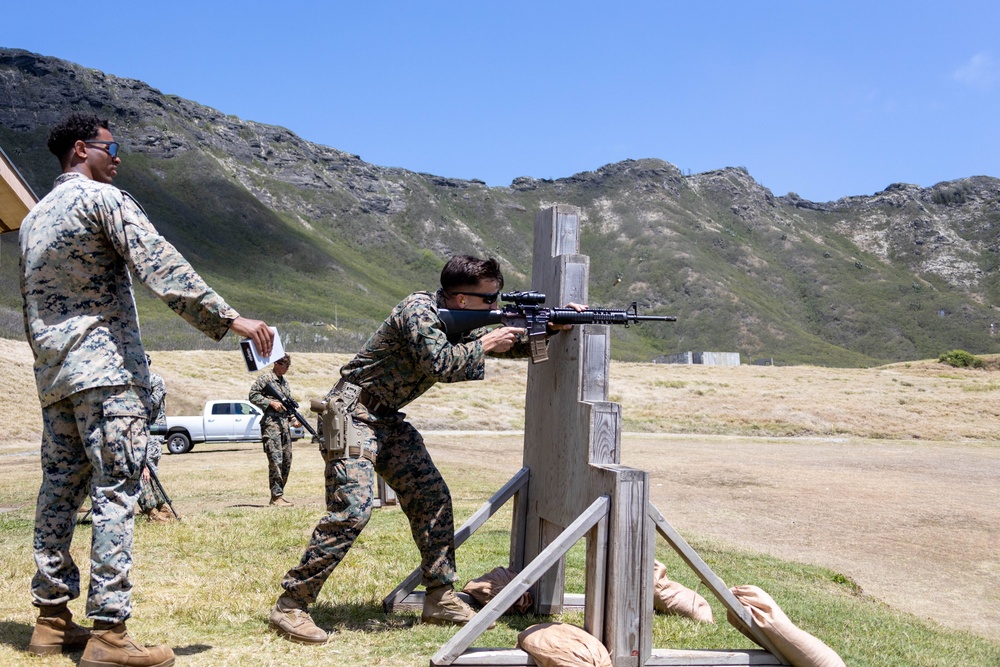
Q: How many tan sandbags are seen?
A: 4